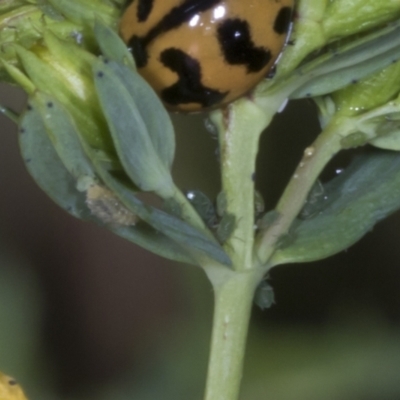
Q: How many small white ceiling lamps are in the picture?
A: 0